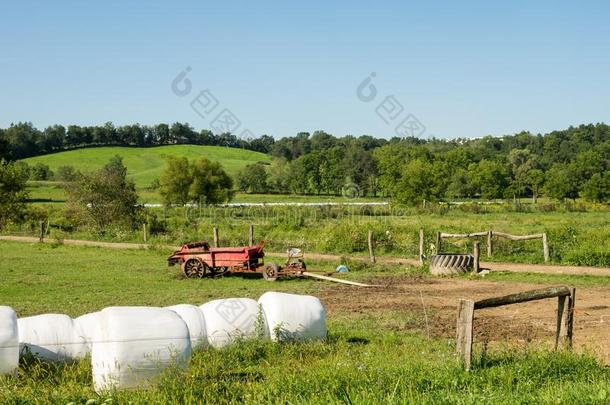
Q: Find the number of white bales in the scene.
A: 7